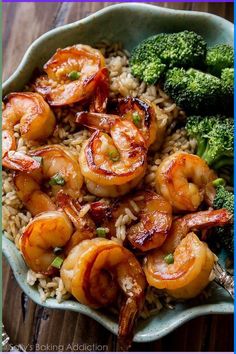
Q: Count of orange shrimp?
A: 10